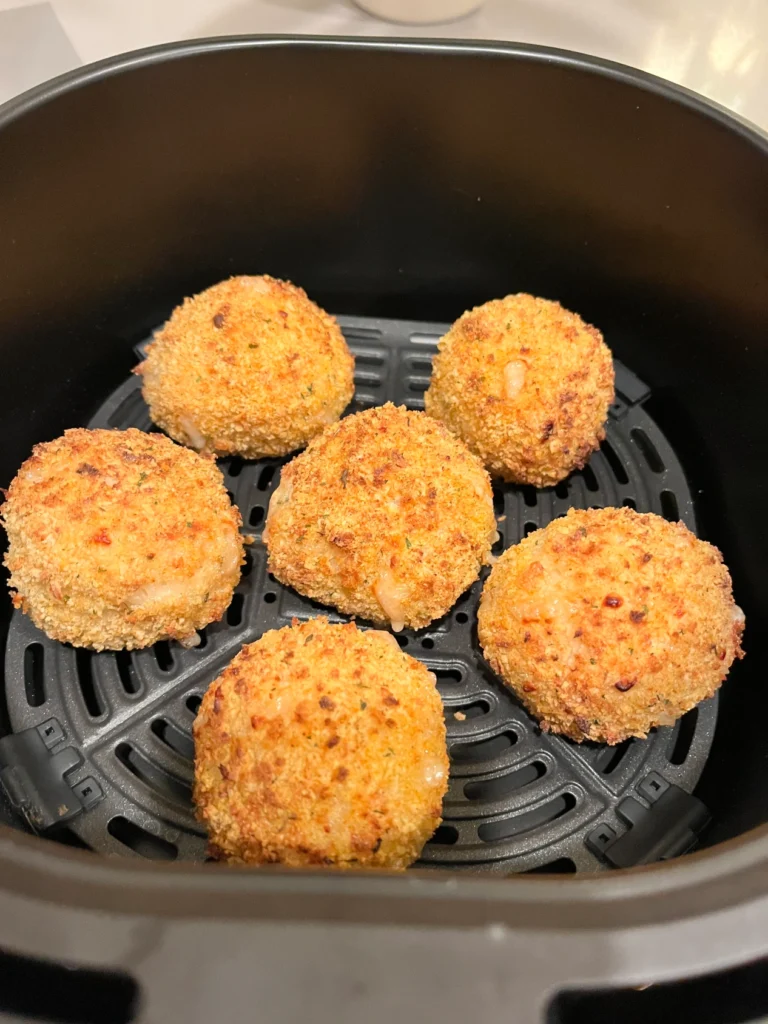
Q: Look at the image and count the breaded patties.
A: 6